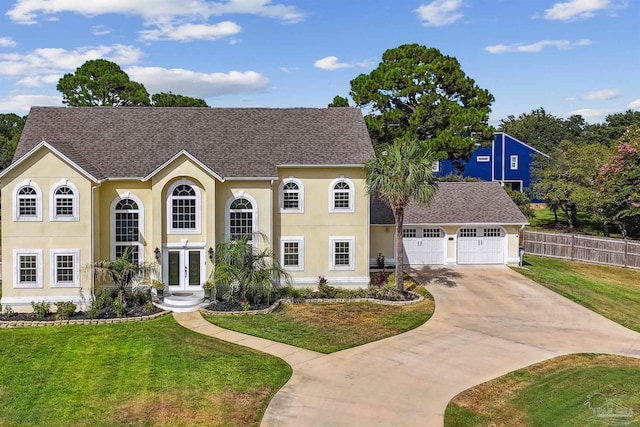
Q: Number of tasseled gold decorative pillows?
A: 0